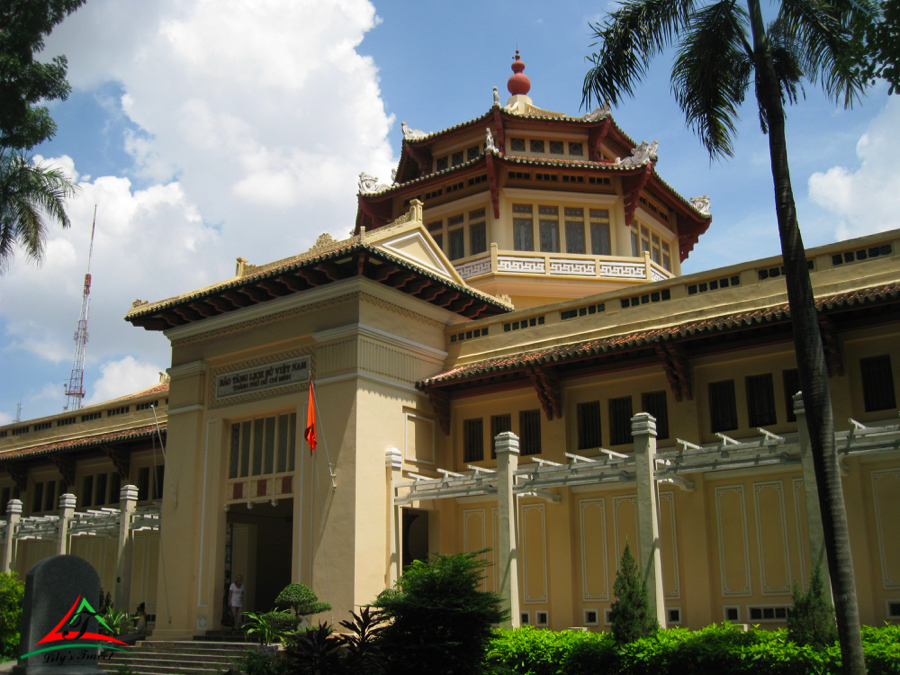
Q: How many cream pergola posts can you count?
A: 7